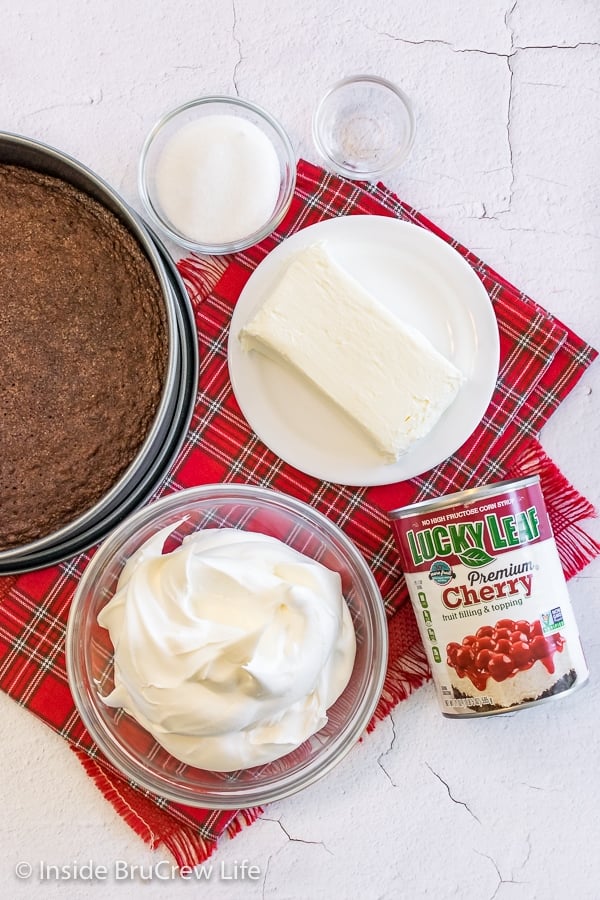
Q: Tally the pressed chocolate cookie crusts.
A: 1